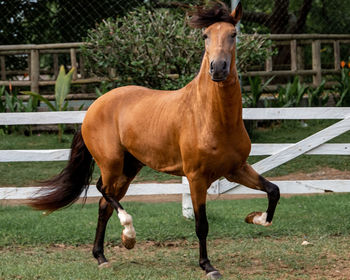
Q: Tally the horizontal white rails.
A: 3